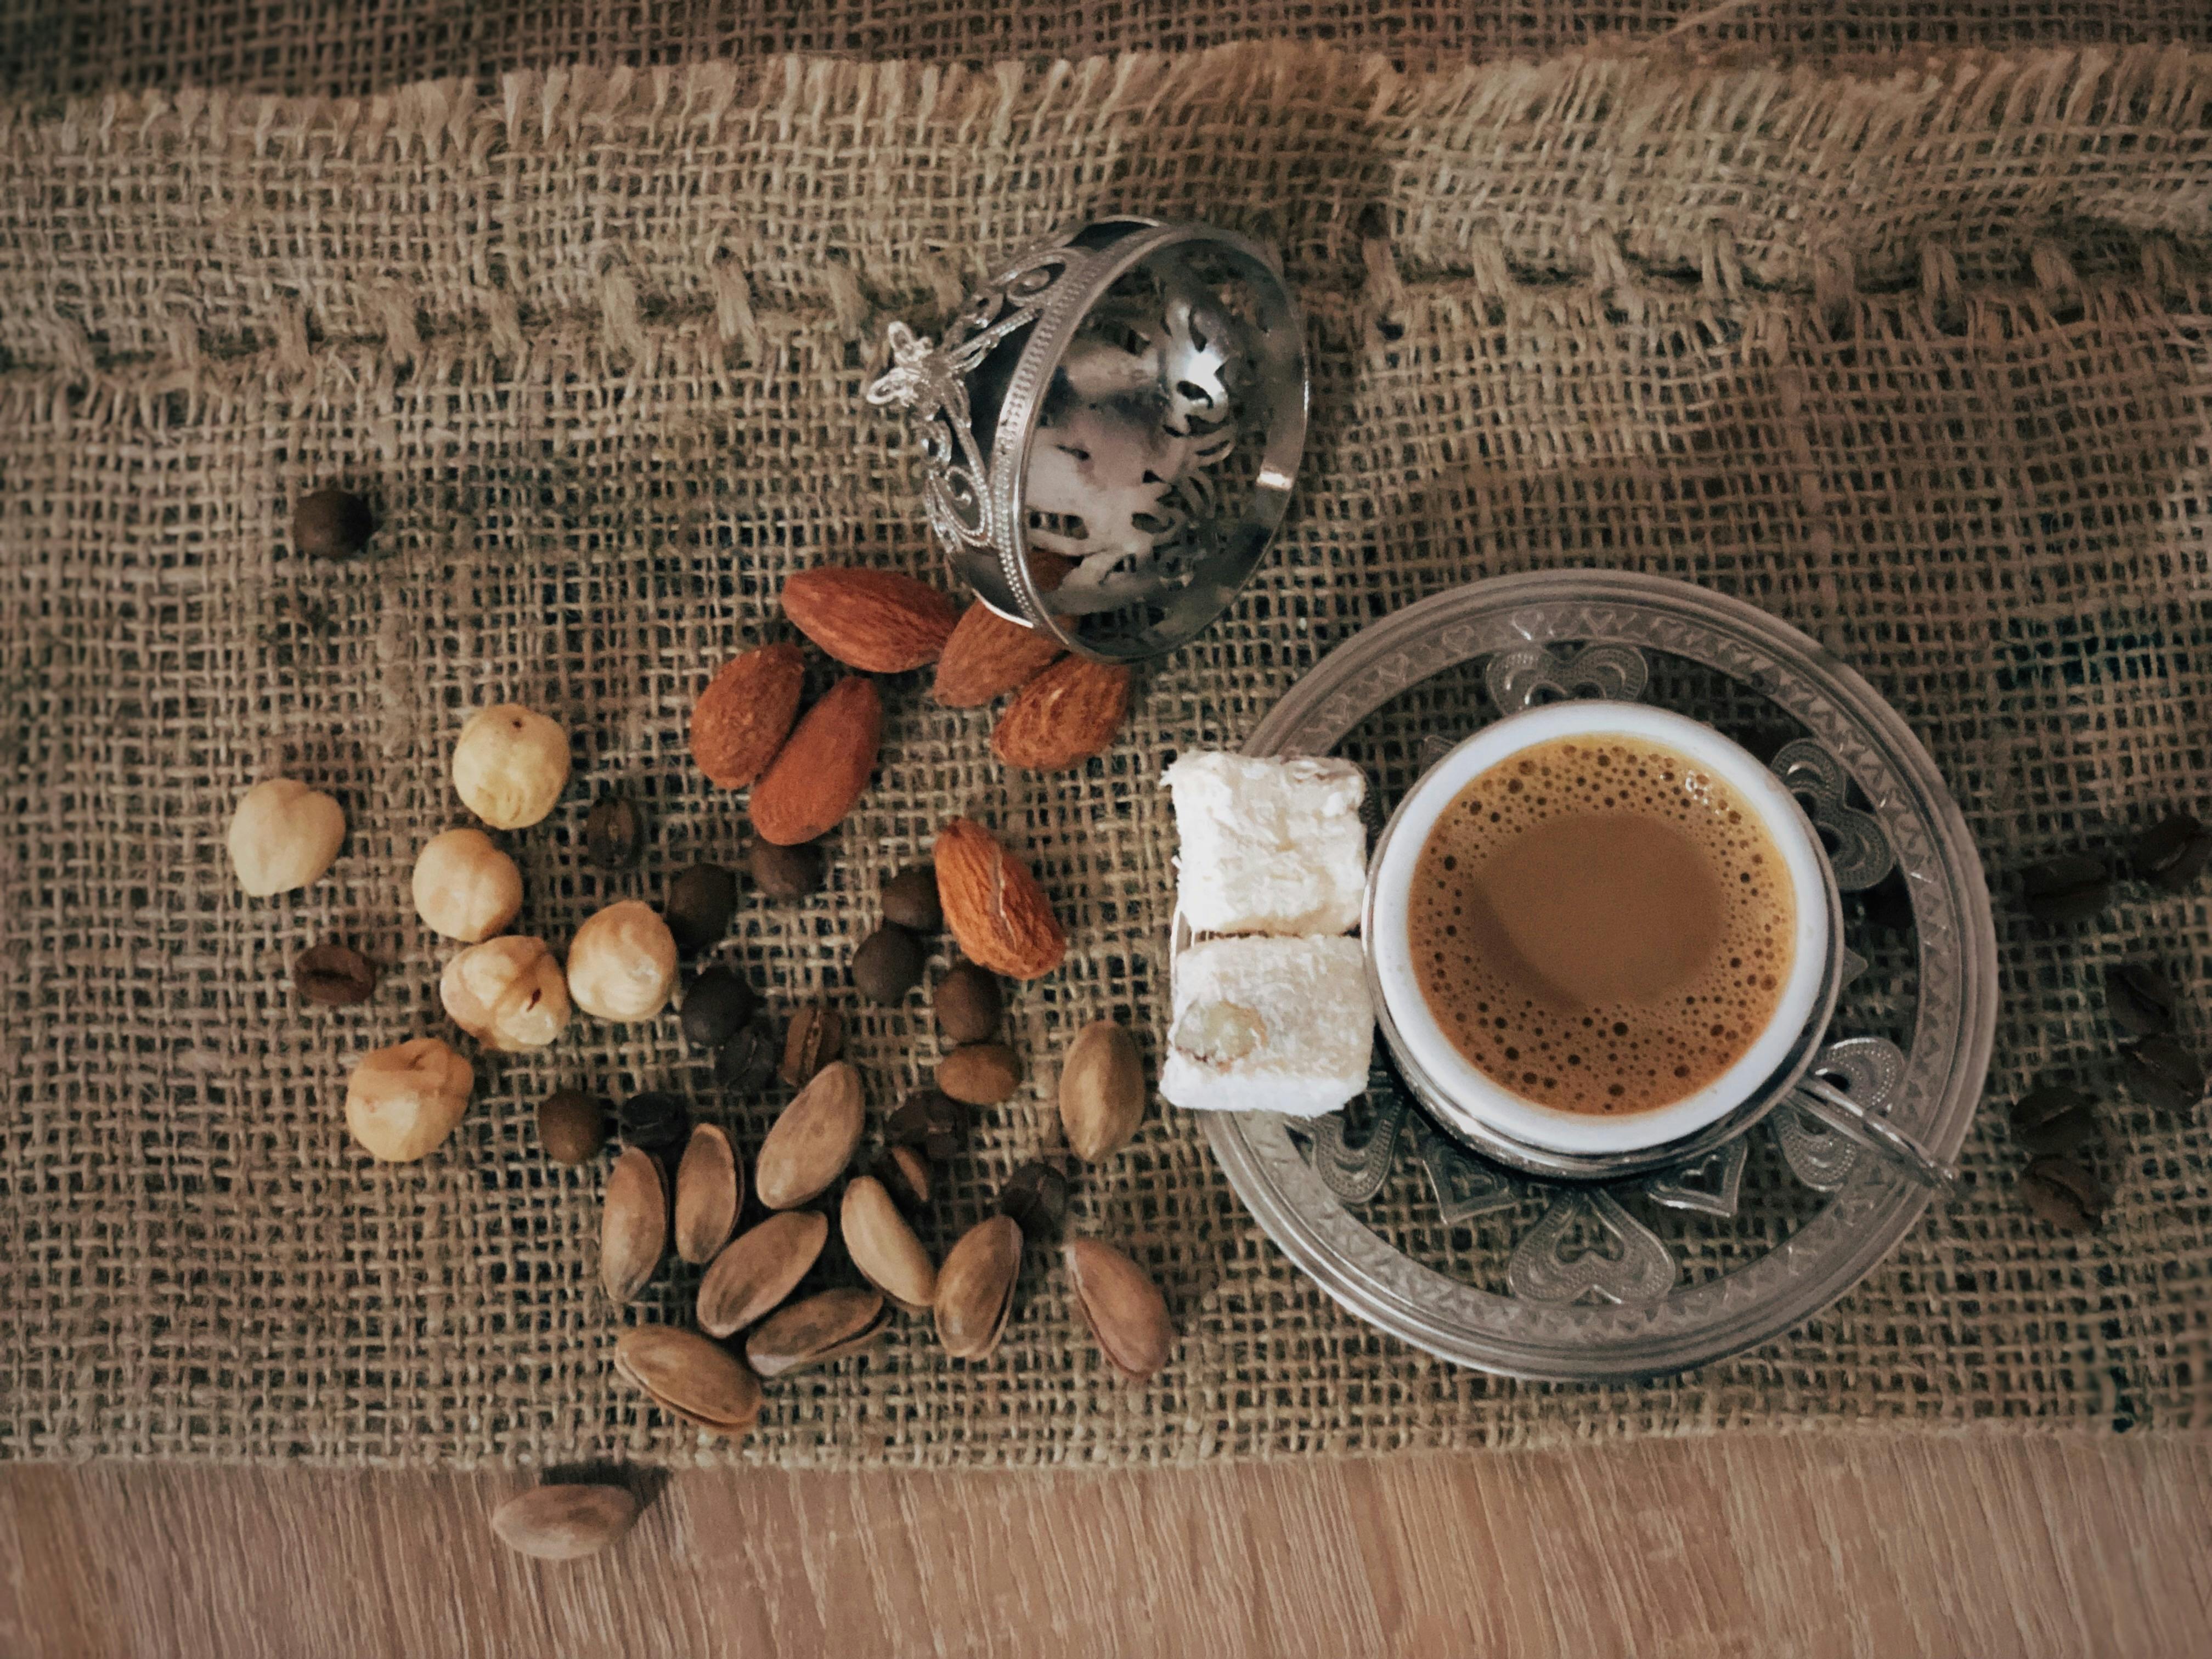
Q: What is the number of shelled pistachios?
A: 11